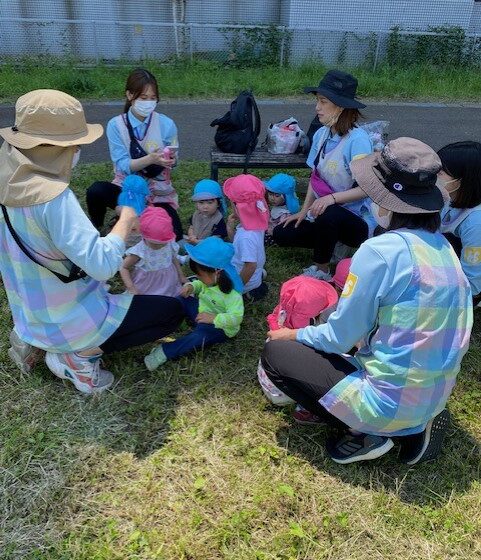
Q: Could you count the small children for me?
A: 8